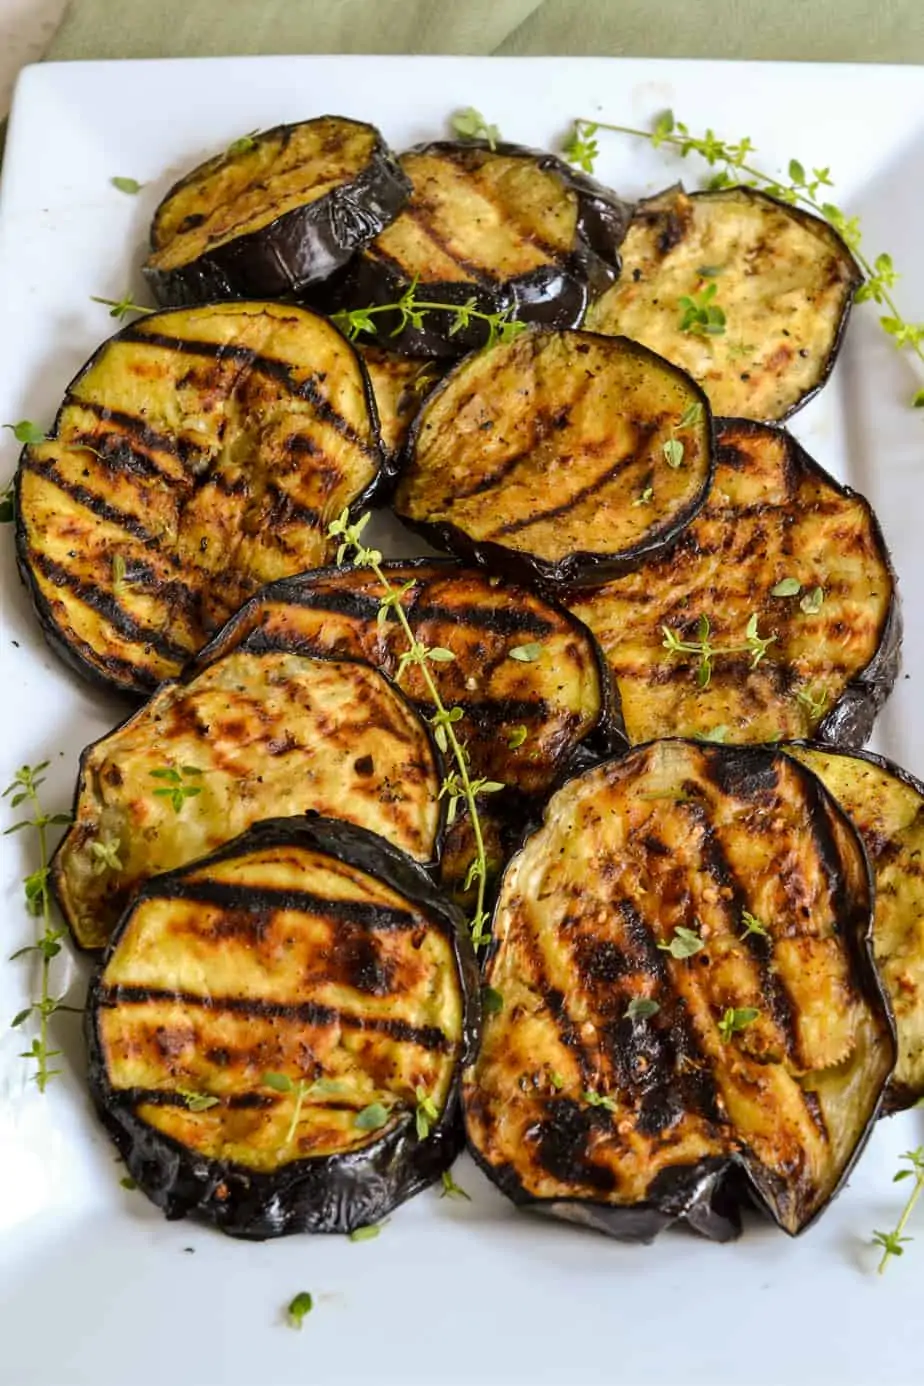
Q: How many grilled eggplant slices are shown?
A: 12